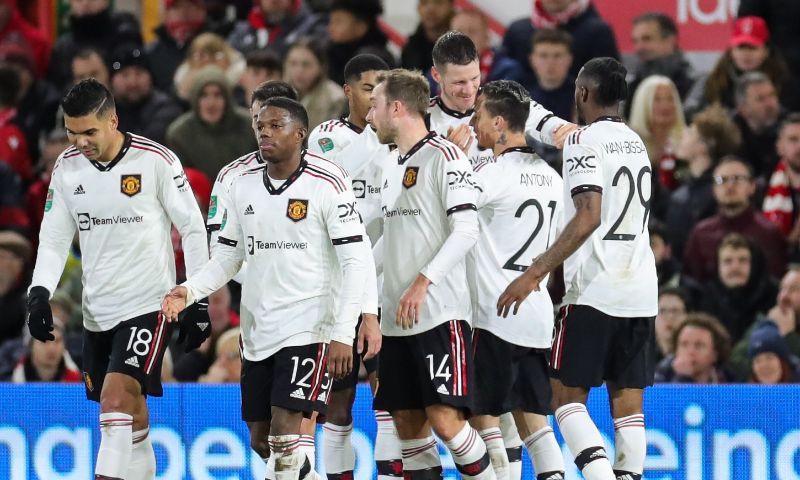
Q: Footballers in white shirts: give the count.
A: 8